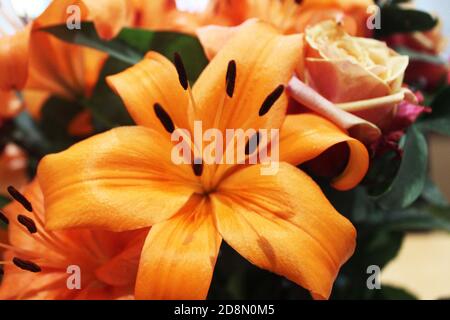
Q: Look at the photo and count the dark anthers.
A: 10